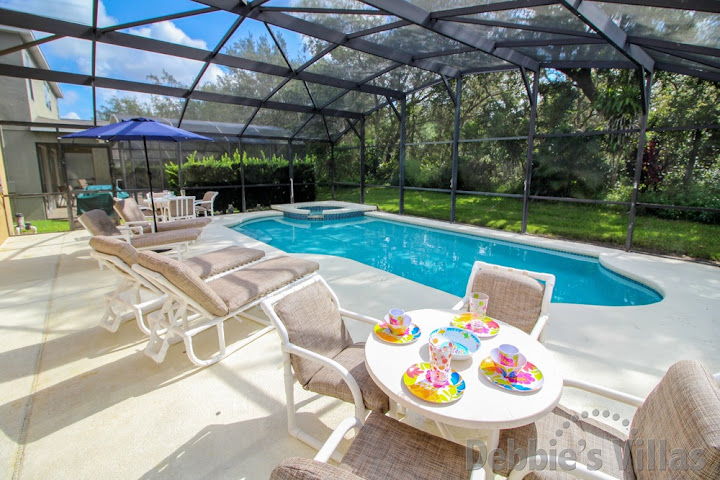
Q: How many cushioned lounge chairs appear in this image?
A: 4